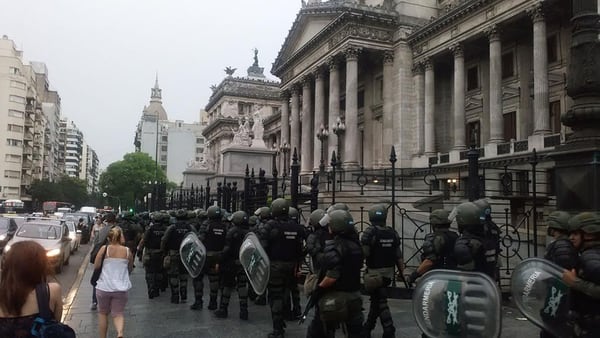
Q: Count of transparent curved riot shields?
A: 4